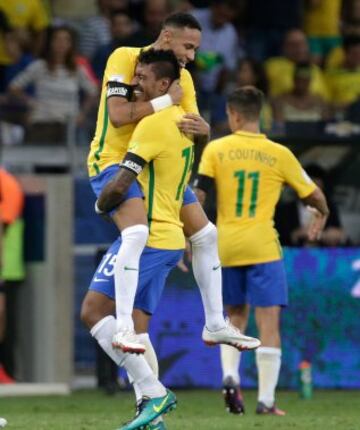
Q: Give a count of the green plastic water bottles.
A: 1